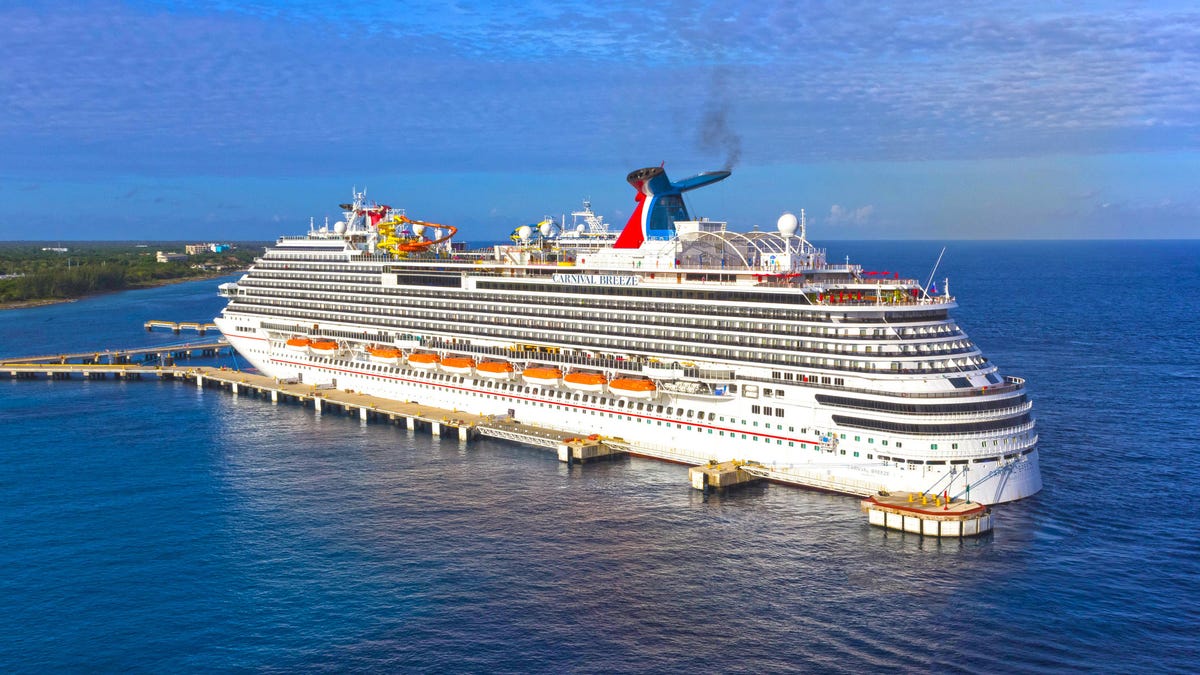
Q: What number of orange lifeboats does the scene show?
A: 9